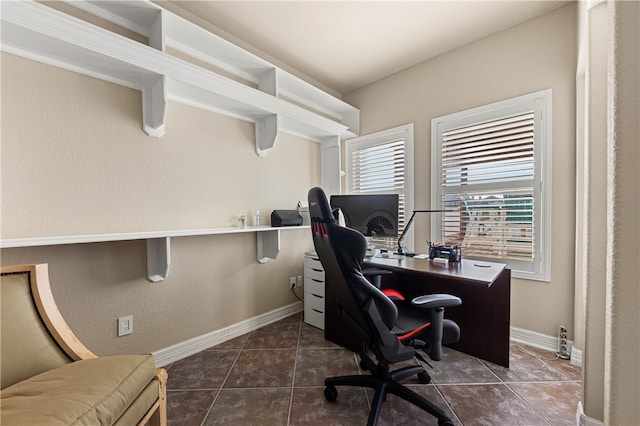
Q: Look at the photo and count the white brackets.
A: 4